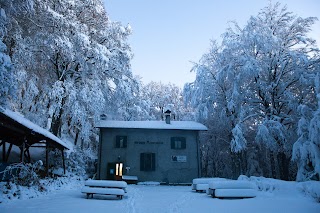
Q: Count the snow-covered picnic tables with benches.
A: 3